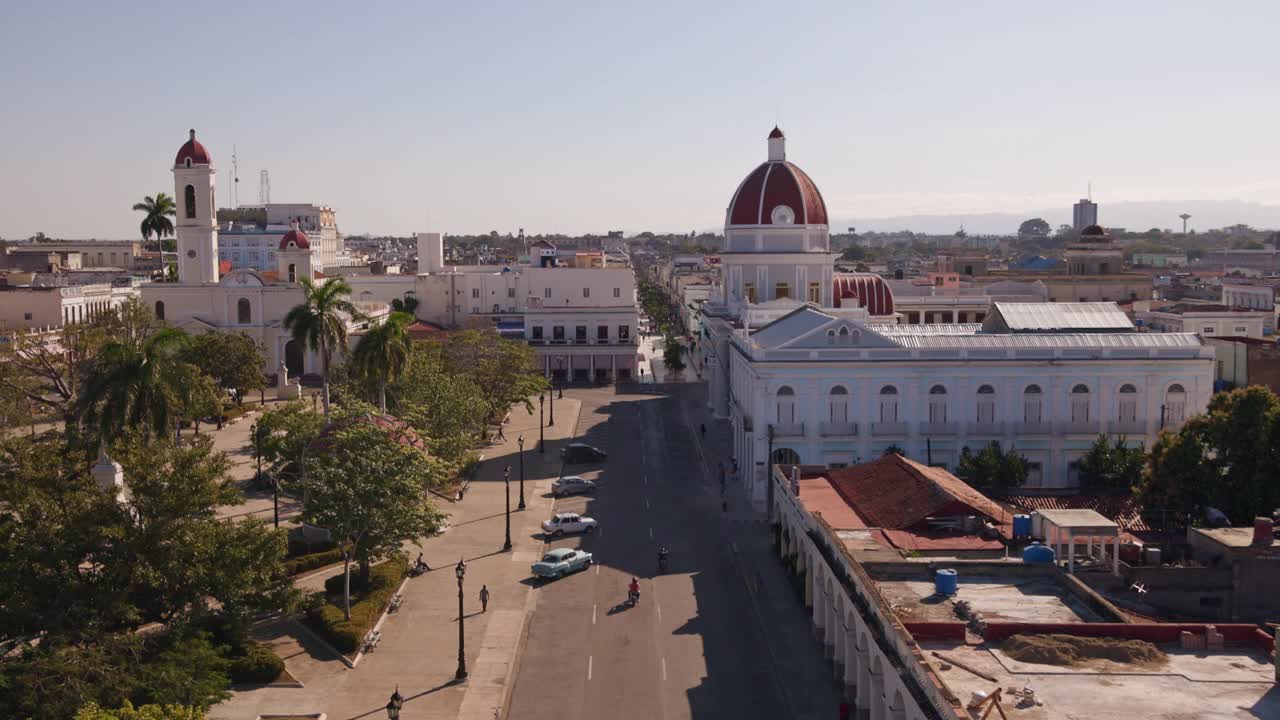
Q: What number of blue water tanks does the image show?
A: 3